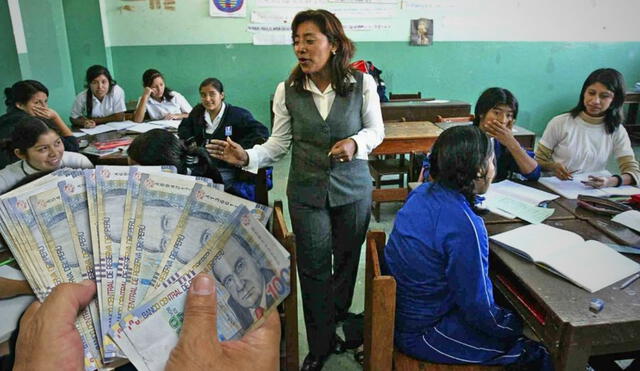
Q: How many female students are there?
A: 9